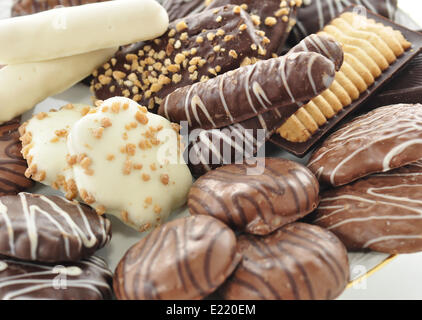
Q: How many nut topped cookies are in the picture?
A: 4